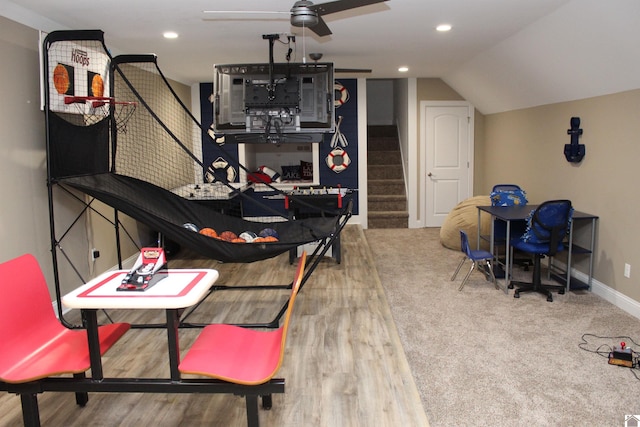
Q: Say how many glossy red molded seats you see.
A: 2